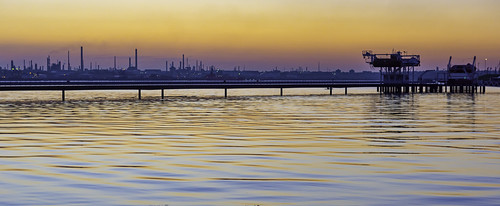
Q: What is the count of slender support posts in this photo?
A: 7